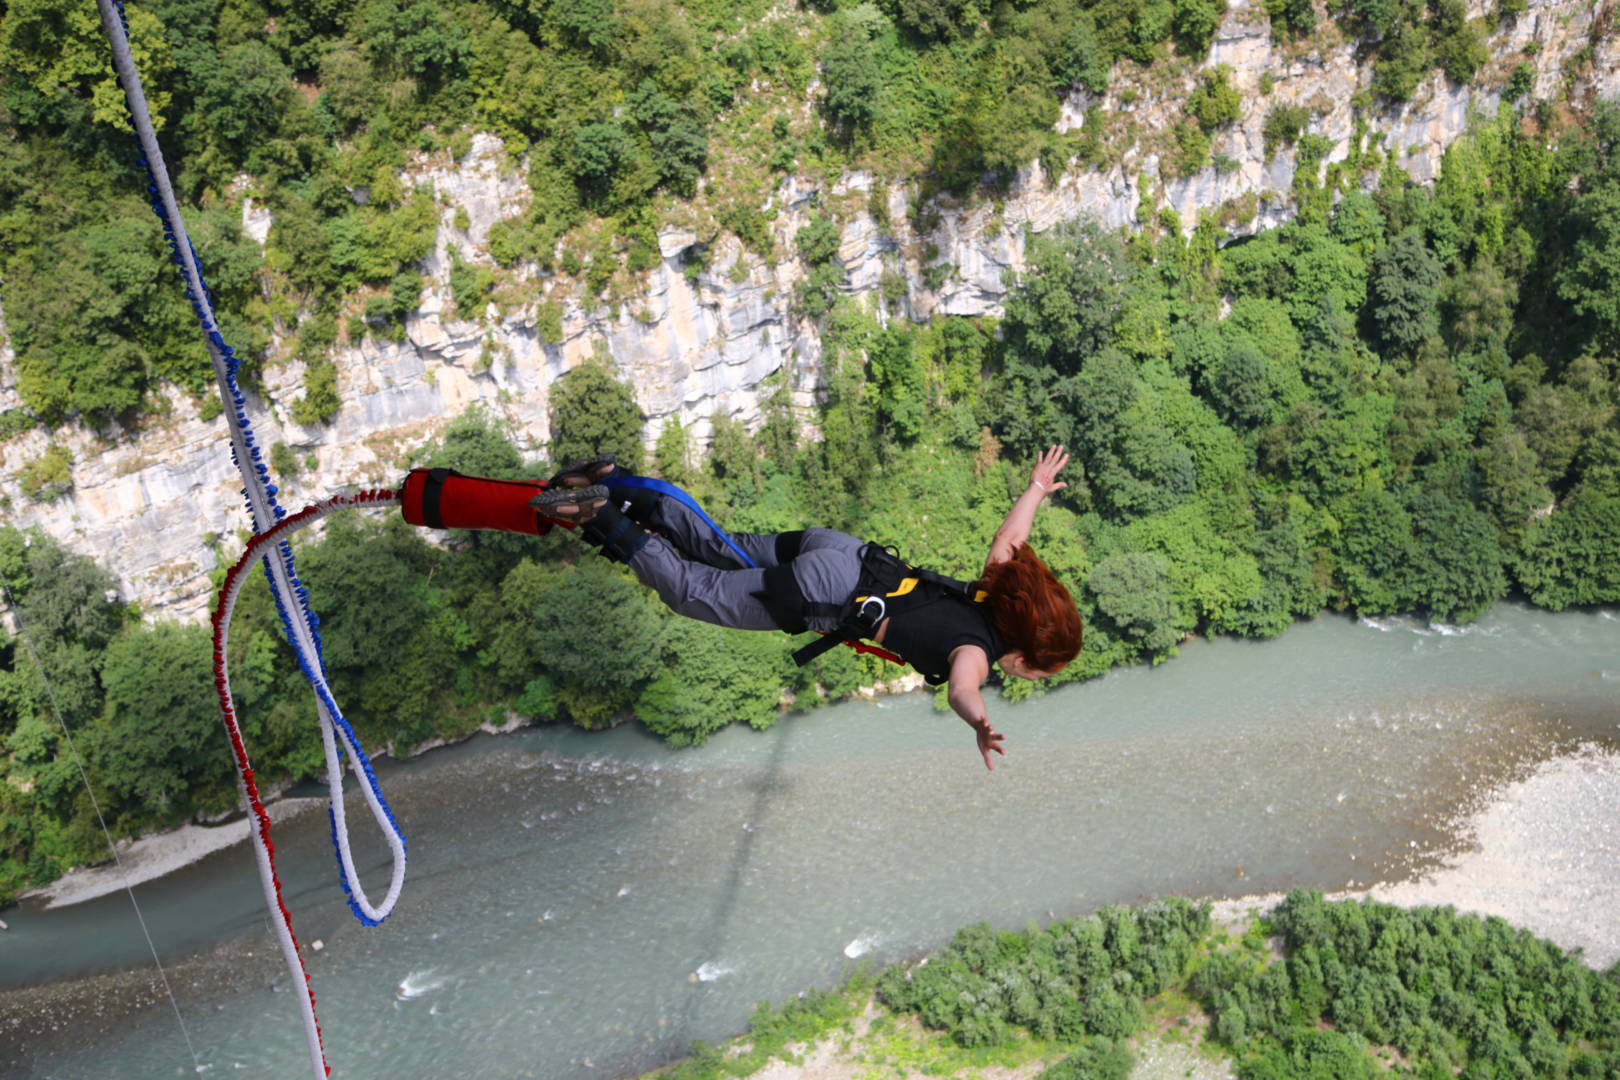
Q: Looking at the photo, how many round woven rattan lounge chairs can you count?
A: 0